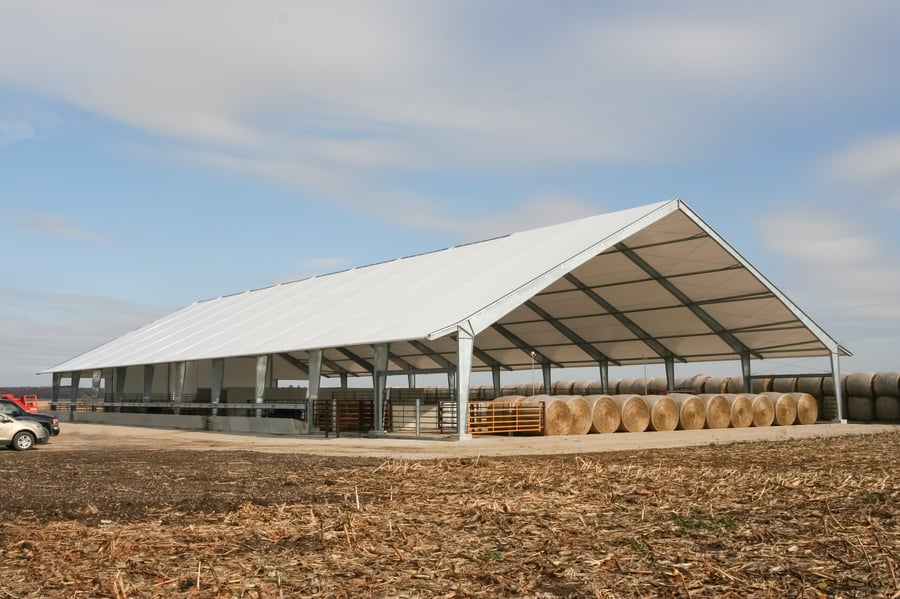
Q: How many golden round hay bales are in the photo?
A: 11